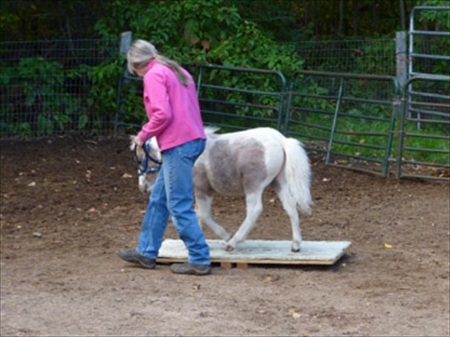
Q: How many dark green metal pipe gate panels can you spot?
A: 3